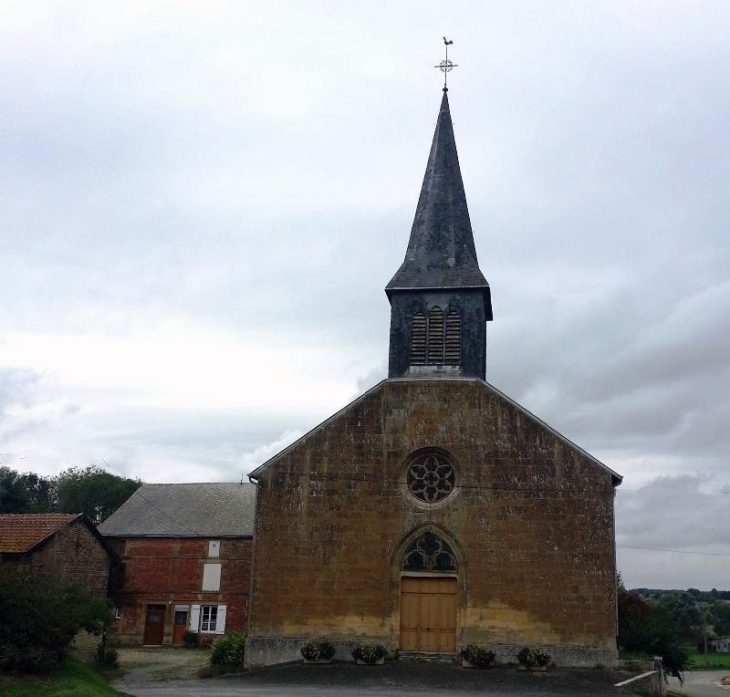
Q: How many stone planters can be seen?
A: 4